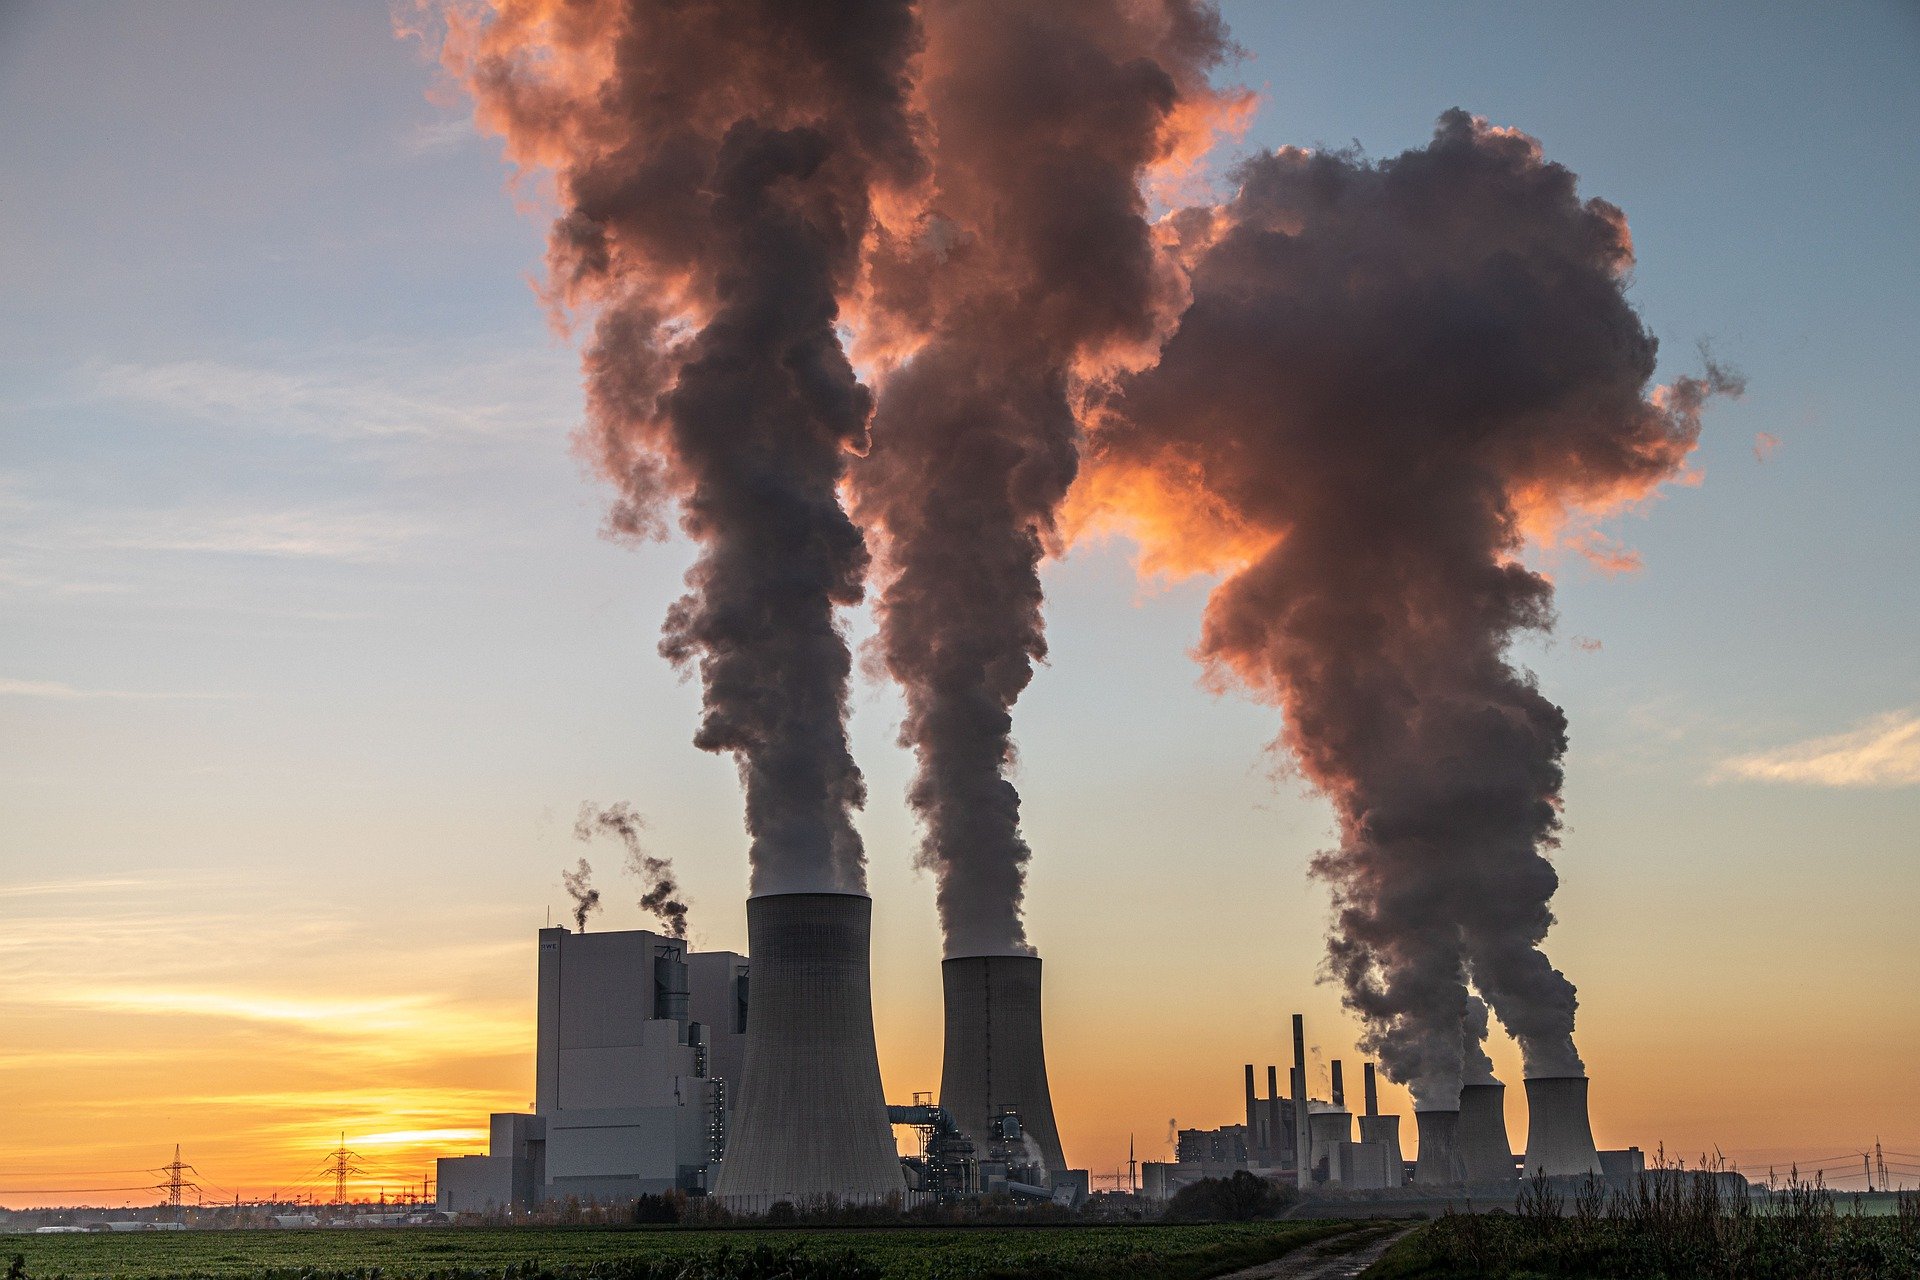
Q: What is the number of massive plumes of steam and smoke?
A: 3